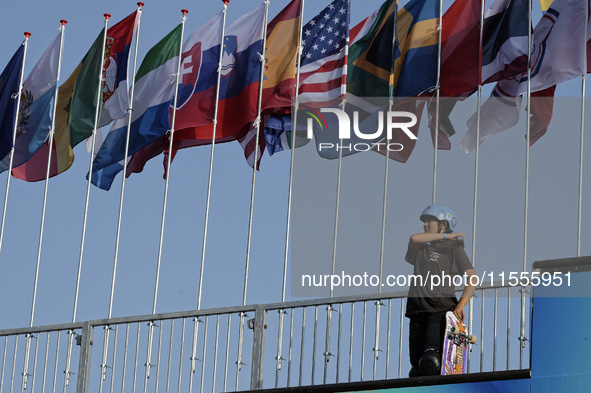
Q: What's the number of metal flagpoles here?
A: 14